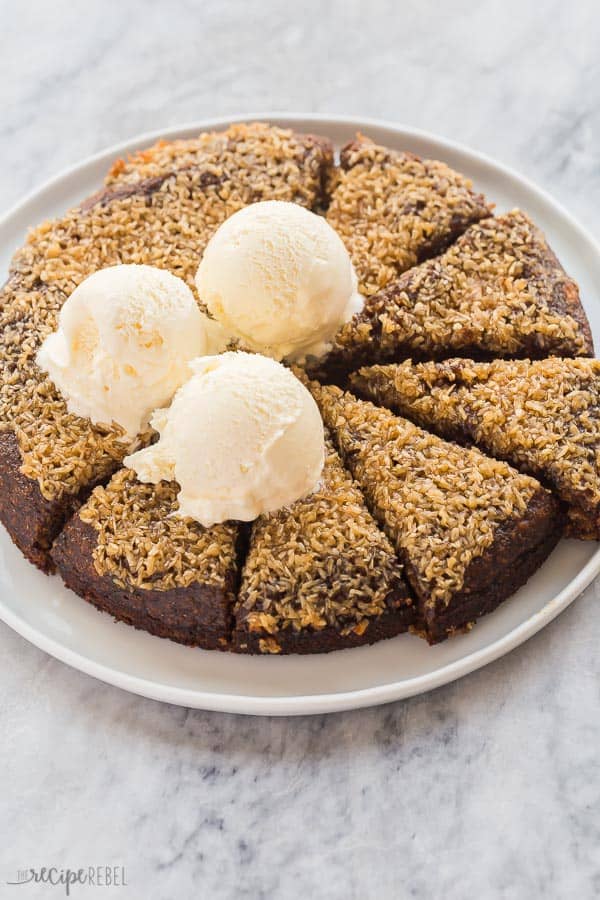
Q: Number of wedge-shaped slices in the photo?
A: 6